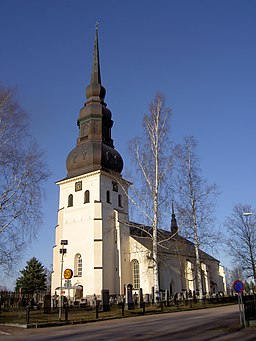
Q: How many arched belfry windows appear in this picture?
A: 4